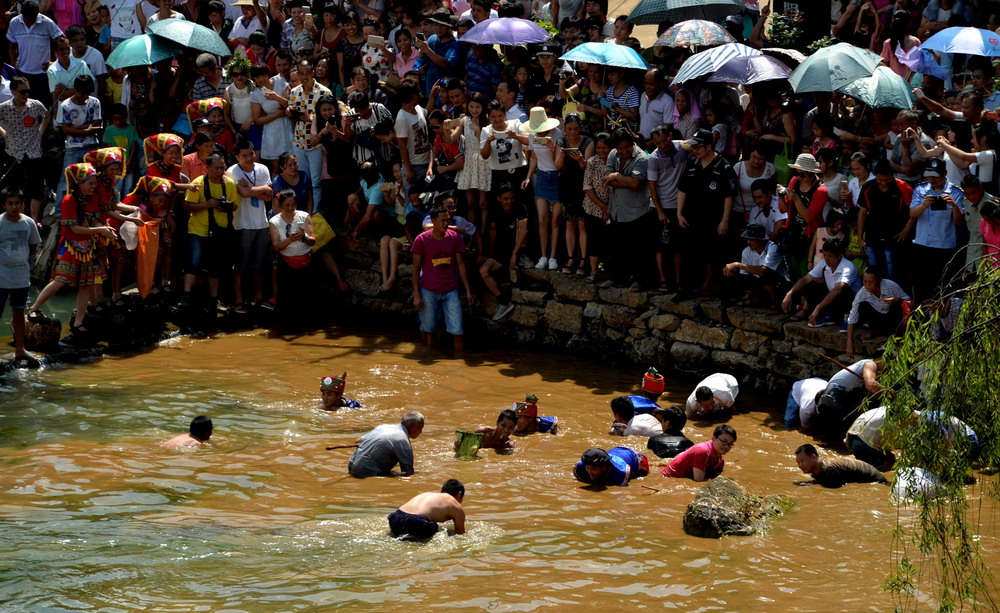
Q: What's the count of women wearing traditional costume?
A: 5